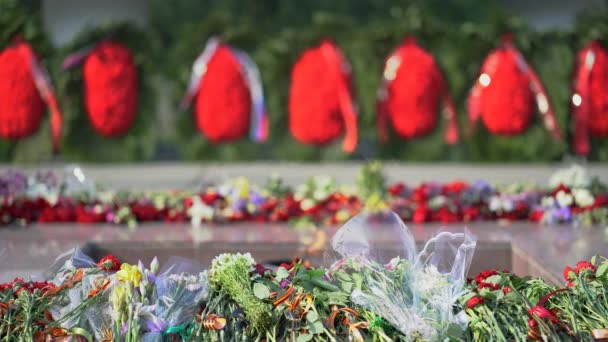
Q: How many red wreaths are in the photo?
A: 7